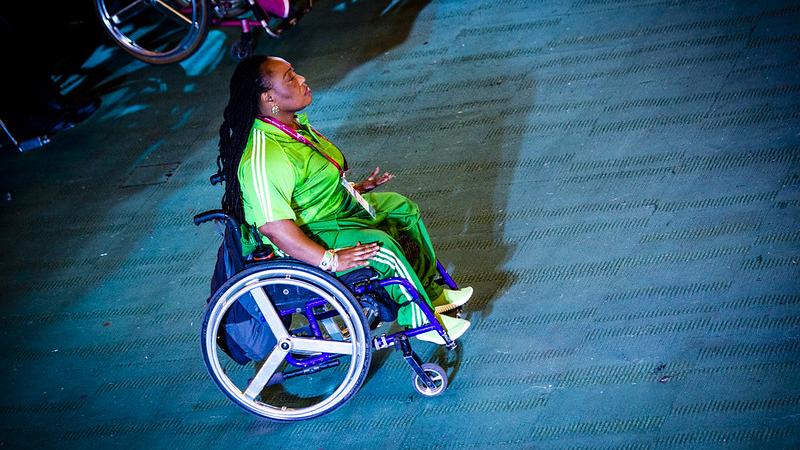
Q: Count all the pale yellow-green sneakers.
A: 2